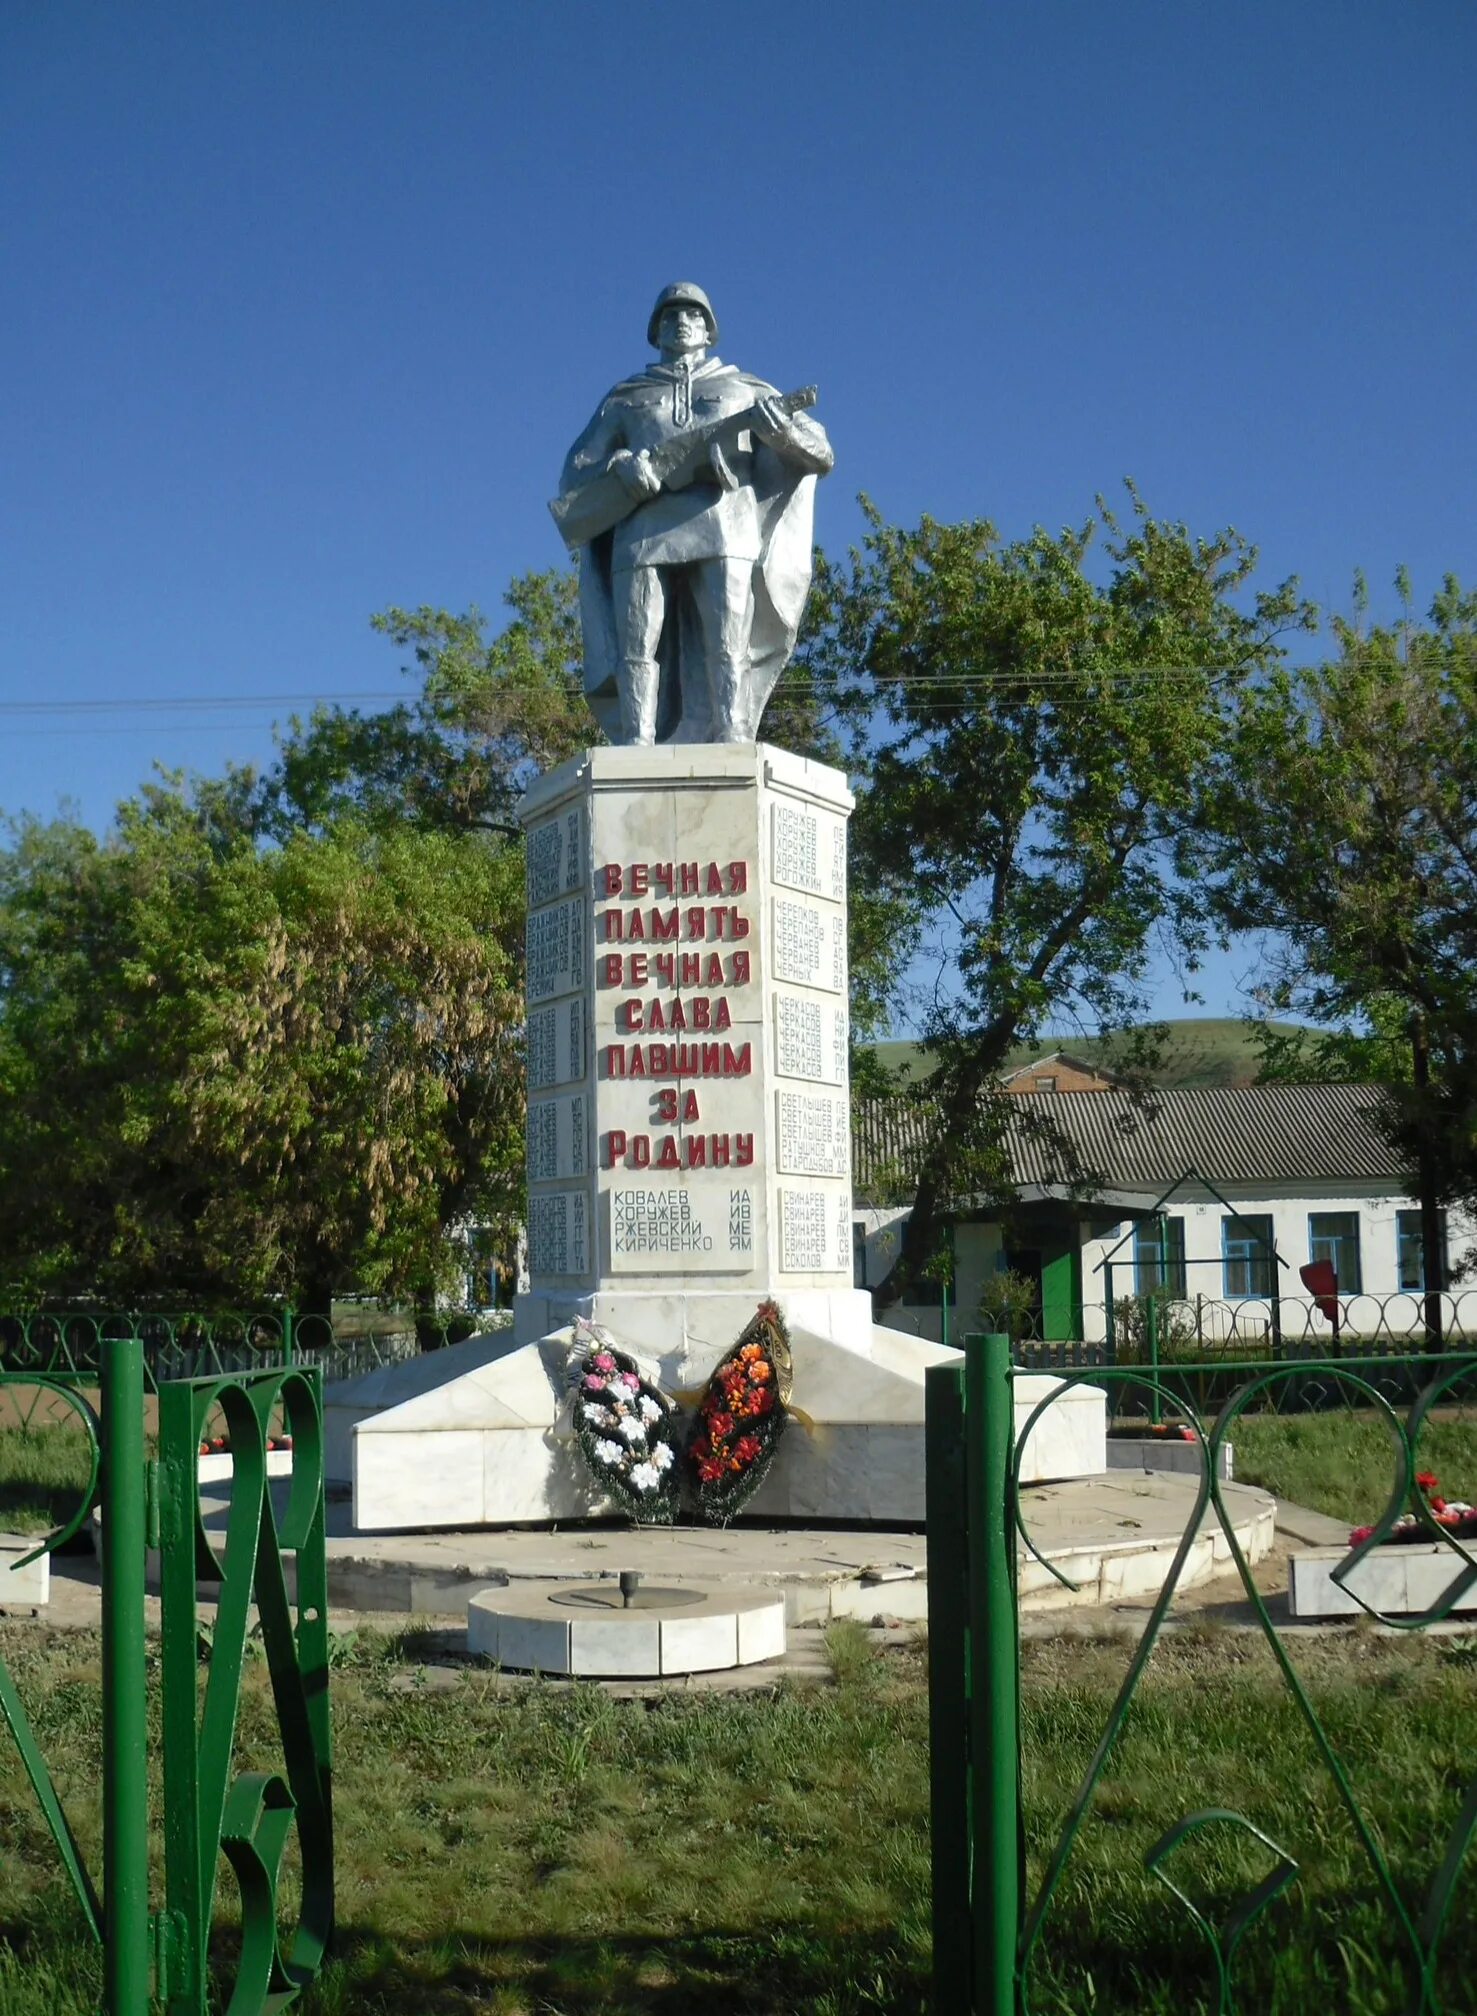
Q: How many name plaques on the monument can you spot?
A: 11